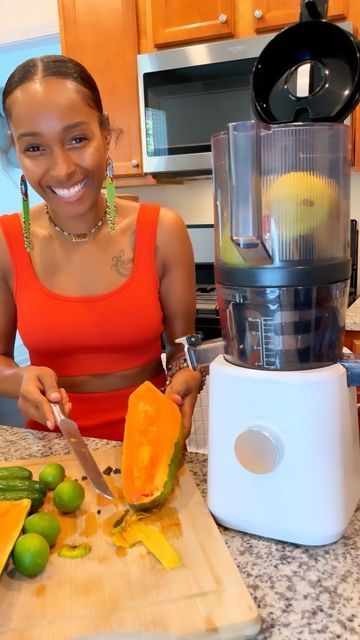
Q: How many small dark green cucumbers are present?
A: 3